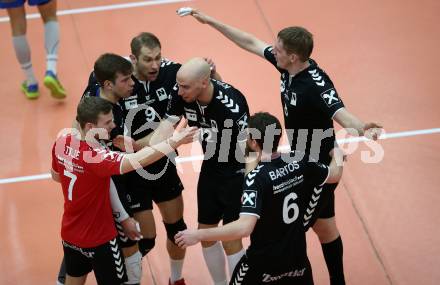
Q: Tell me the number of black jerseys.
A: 5